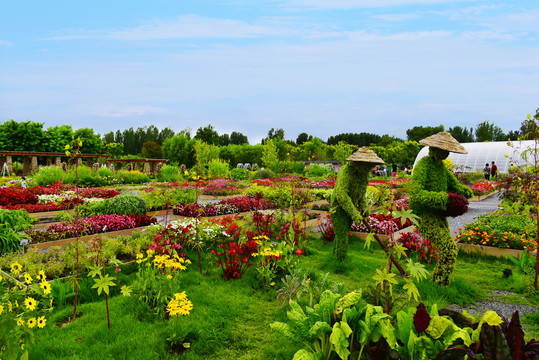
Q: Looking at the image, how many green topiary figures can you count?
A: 2